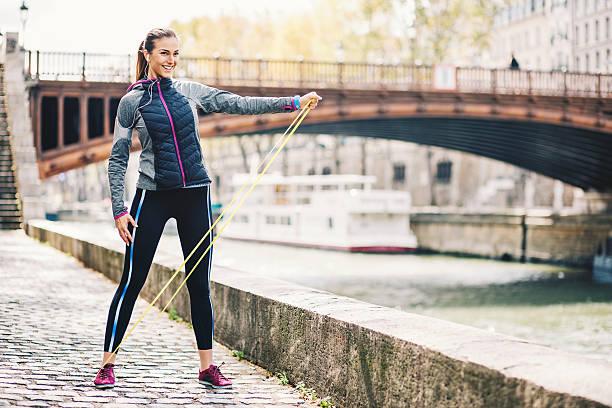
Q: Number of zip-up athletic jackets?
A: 1